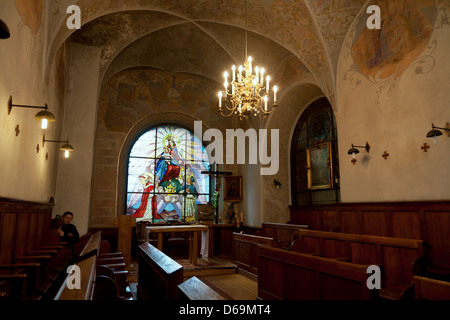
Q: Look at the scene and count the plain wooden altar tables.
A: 1